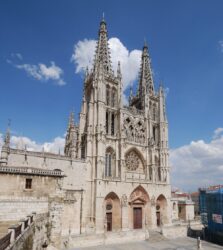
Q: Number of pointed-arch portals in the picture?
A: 3